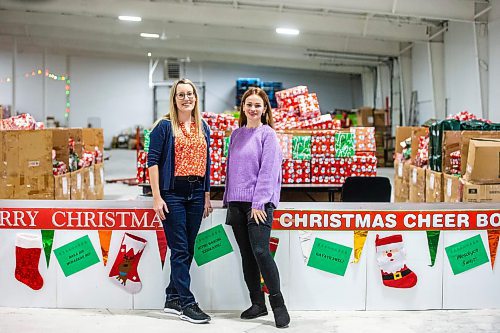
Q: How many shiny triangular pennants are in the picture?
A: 7